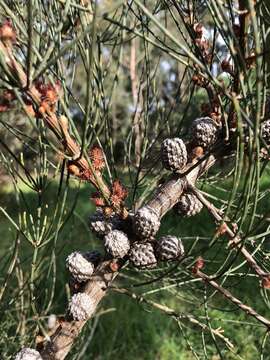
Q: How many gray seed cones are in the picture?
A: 12